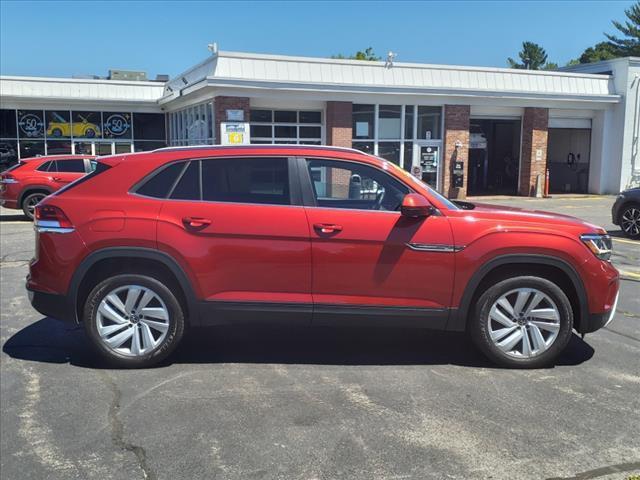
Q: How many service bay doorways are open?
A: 2